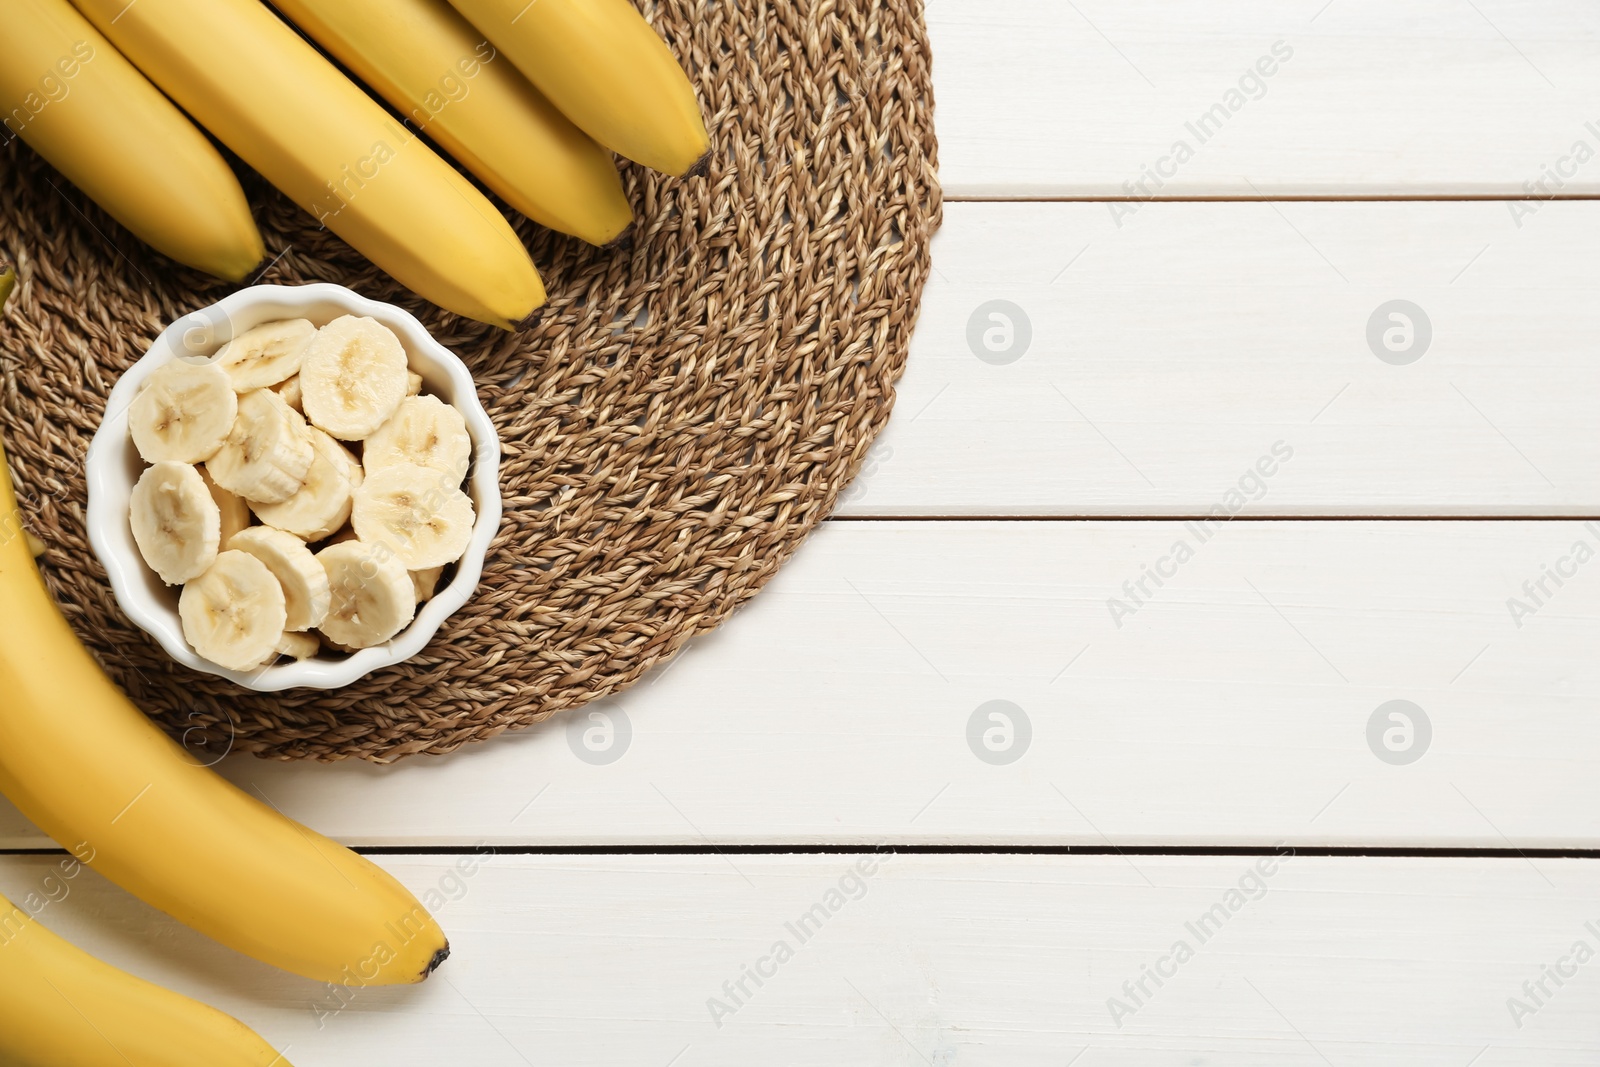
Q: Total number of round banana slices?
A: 11